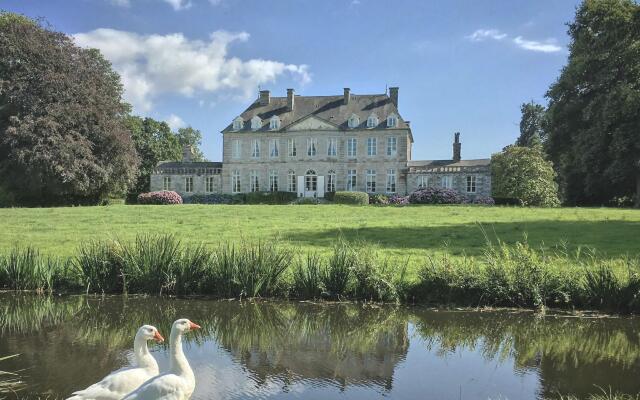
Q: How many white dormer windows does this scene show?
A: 6